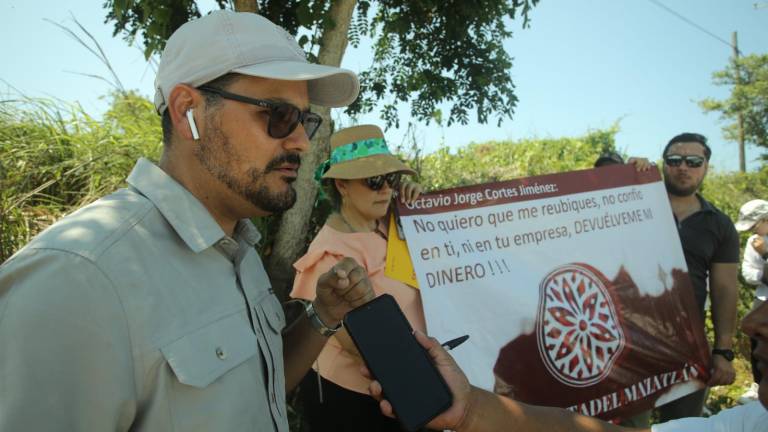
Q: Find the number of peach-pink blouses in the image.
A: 1